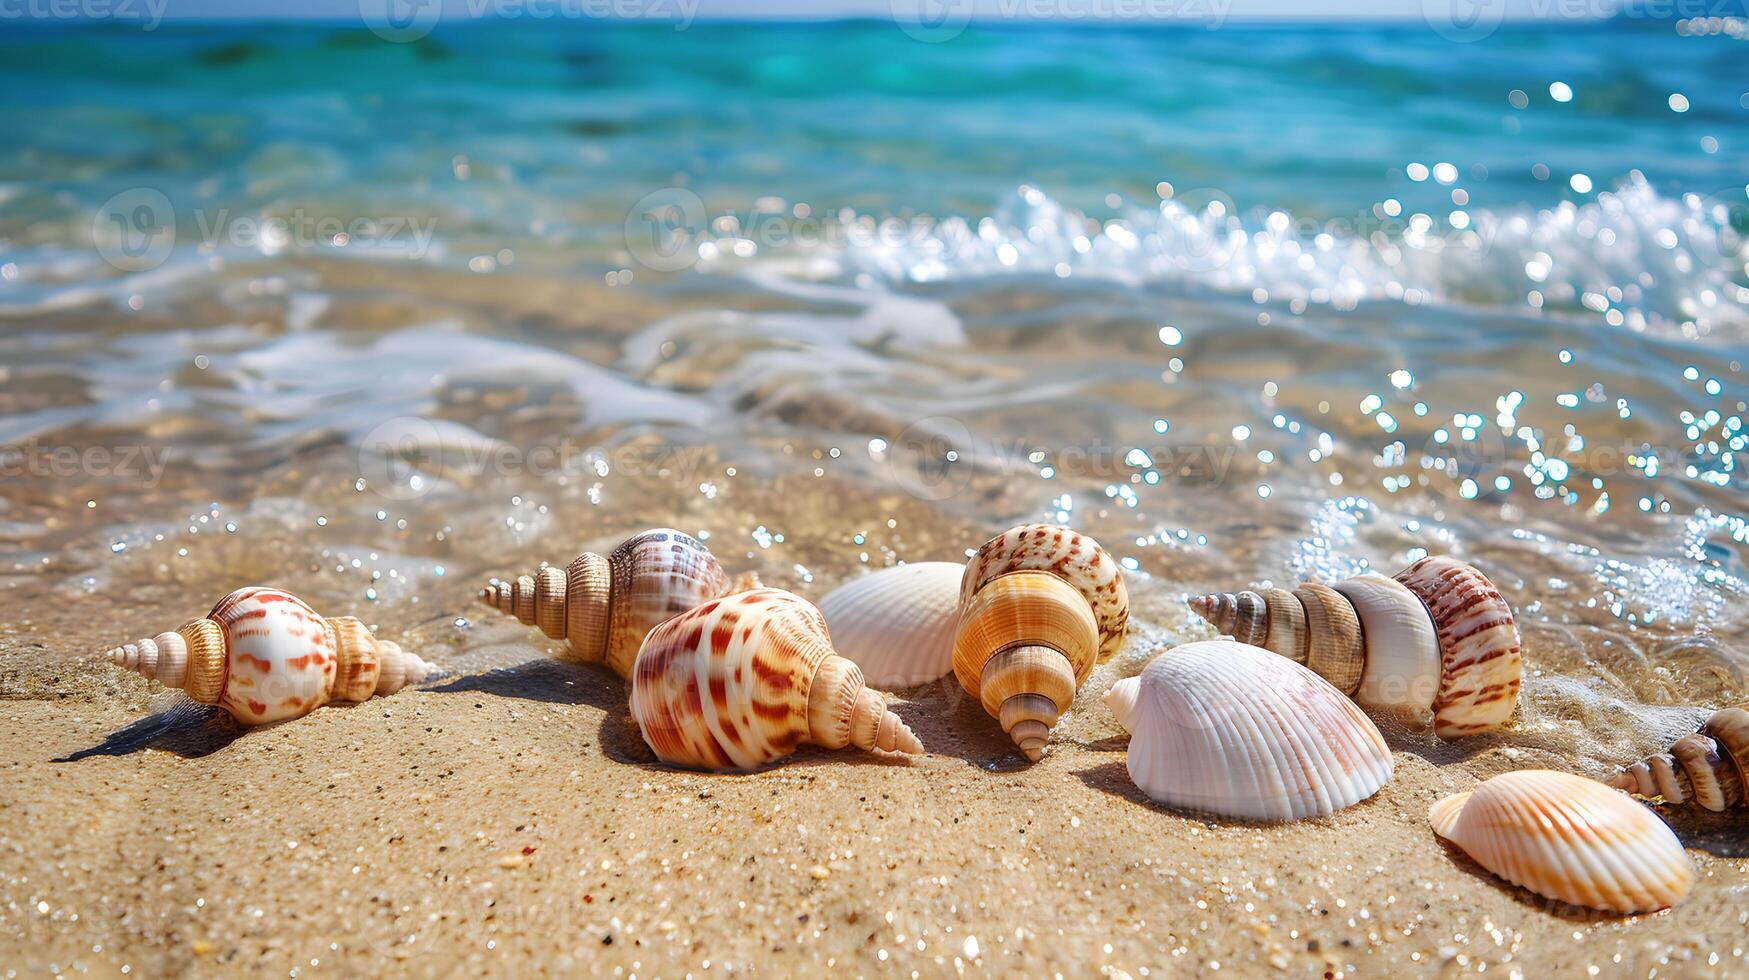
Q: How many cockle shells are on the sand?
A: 3